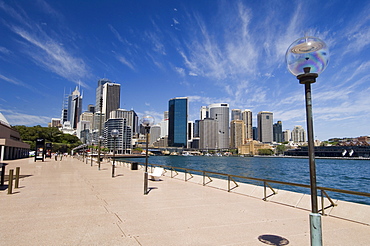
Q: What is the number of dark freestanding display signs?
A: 2